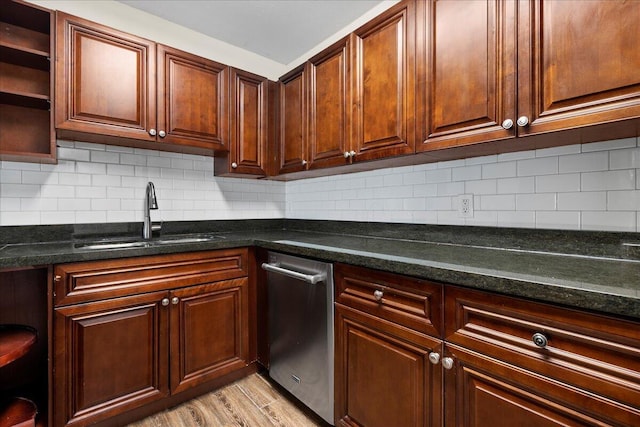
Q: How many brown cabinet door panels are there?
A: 12